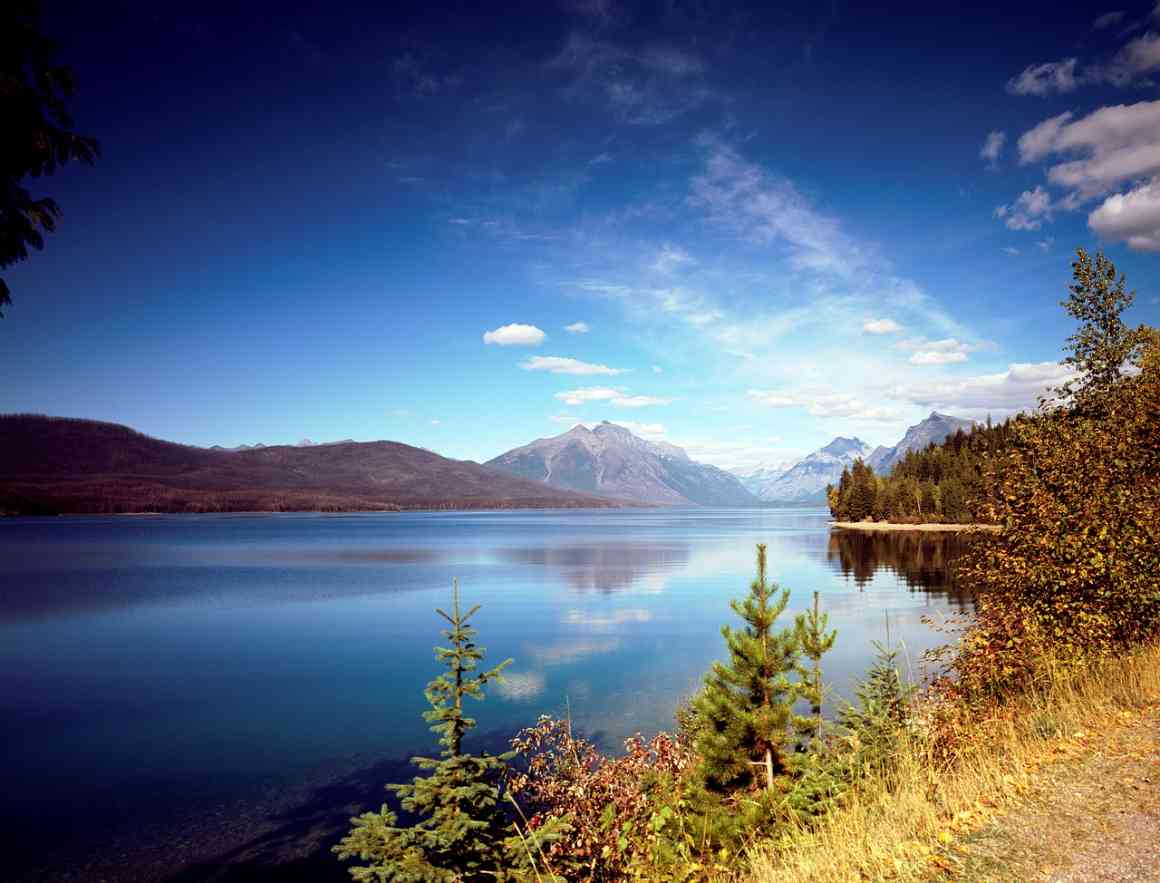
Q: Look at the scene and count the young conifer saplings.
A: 4